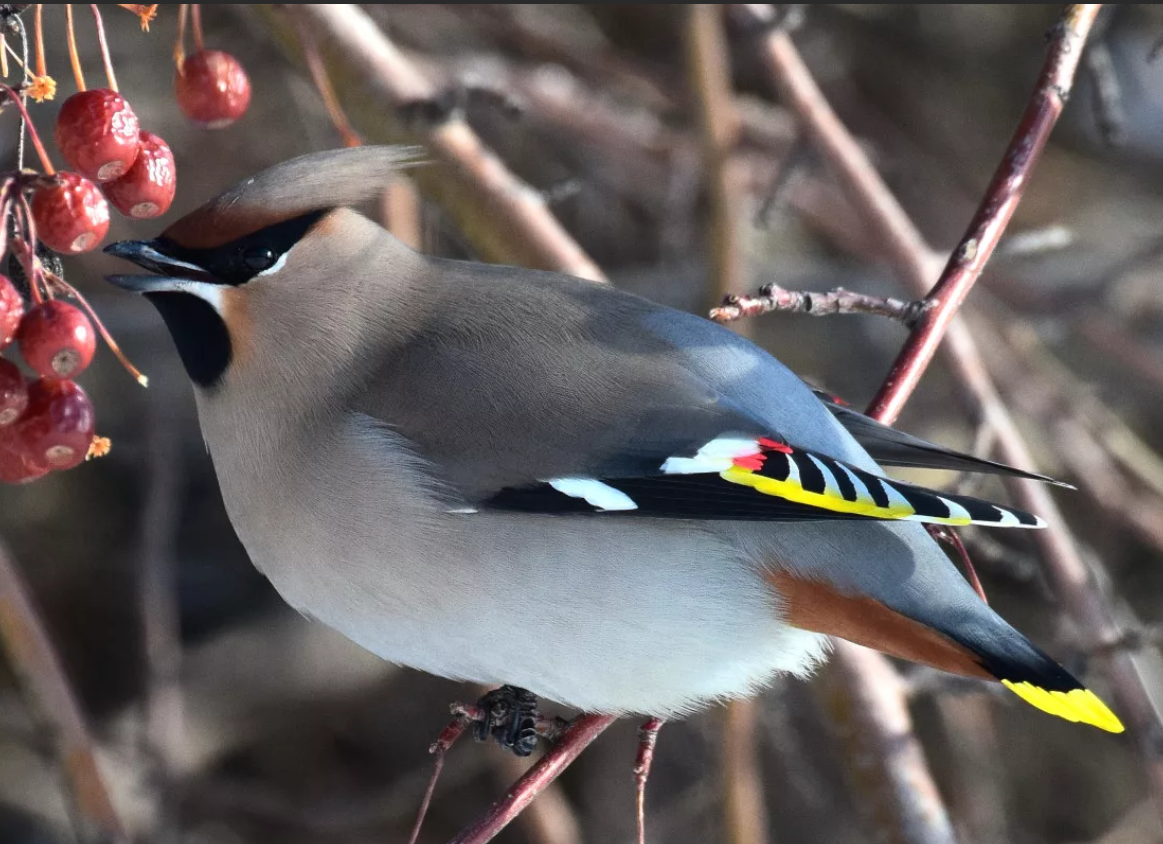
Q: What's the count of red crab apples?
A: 9